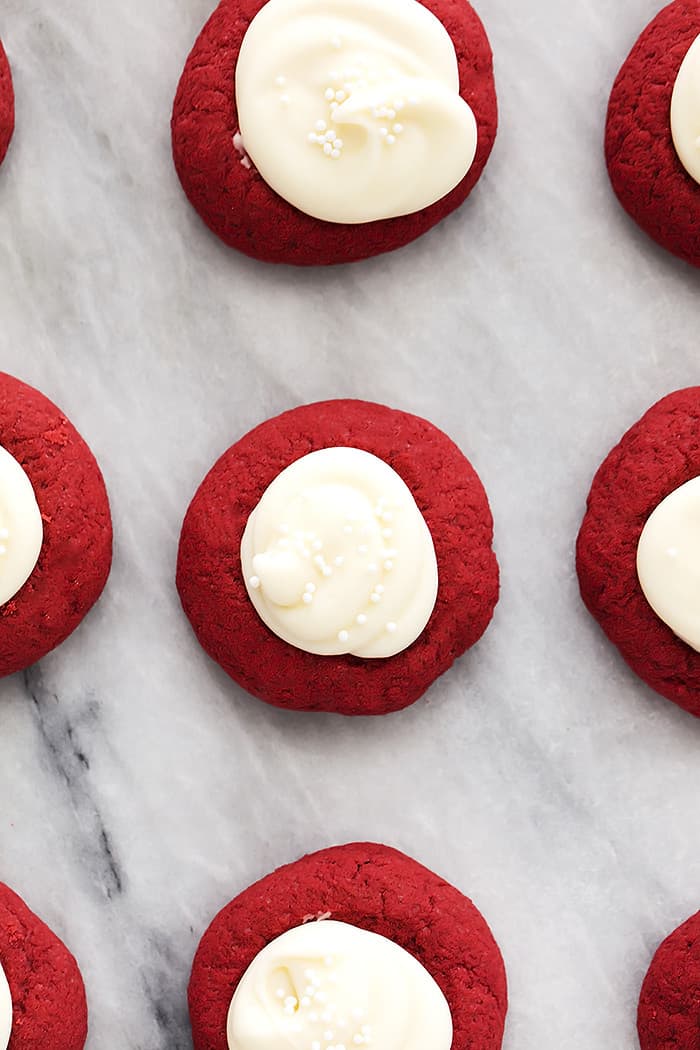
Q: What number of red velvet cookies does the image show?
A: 9